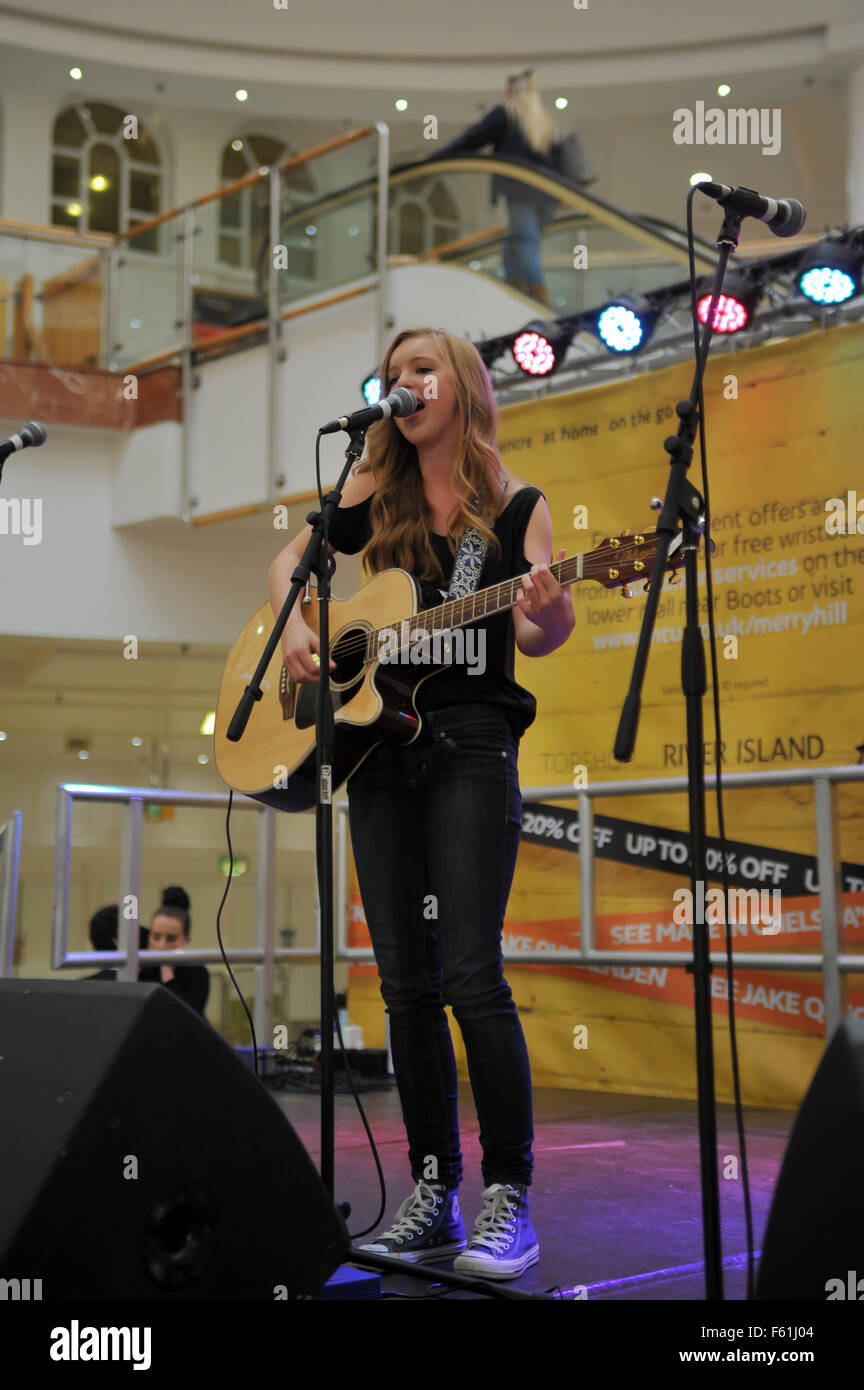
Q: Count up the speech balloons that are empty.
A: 0